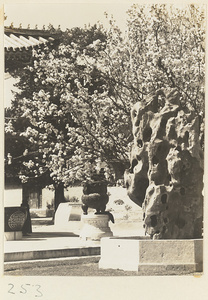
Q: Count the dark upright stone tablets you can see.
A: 1